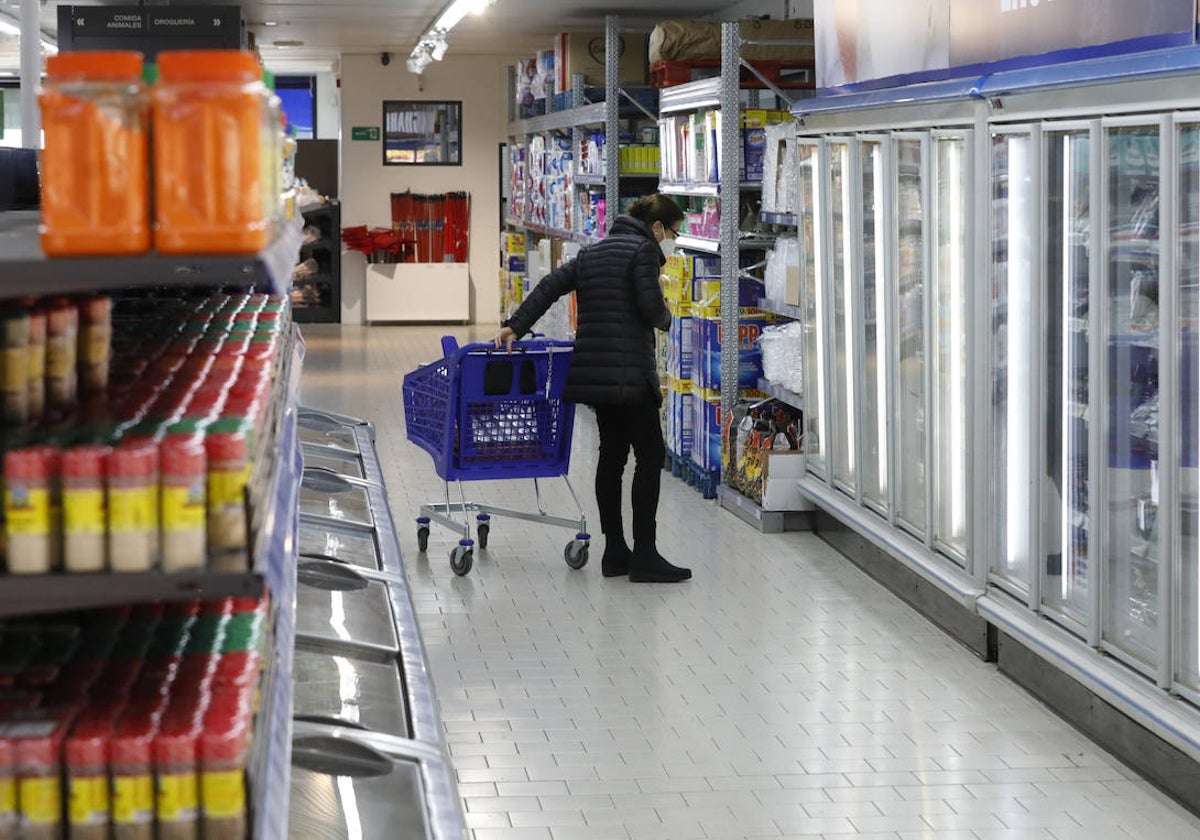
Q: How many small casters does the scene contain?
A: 4